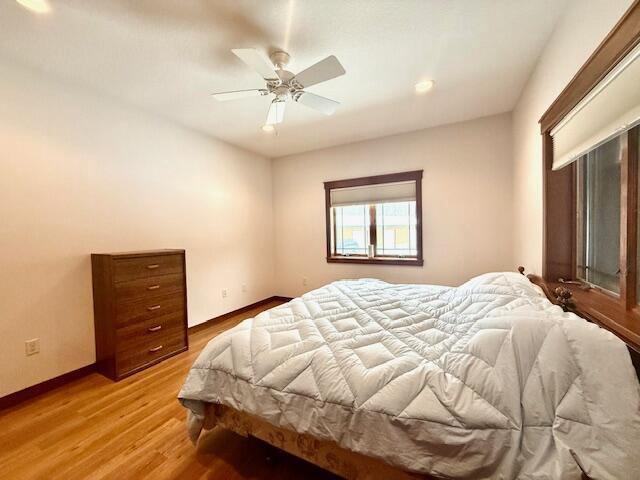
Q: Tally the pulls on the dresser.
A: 5